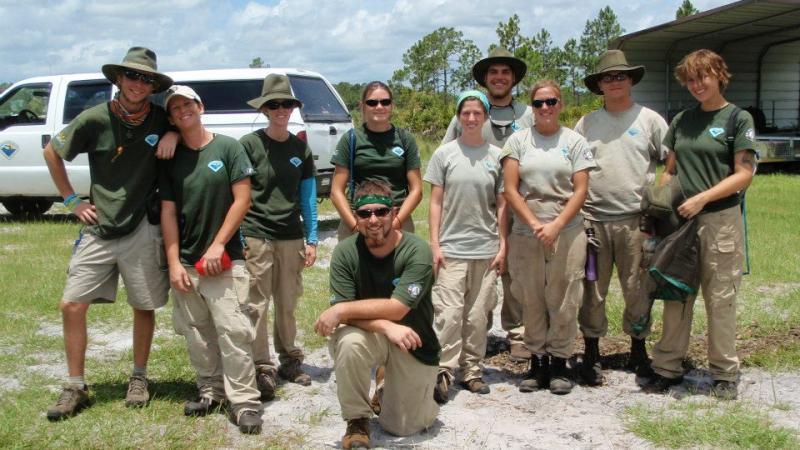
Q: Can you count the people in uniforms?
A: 10